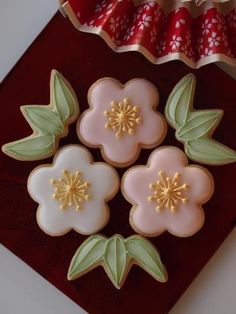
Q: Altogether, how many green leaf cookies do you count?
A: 3